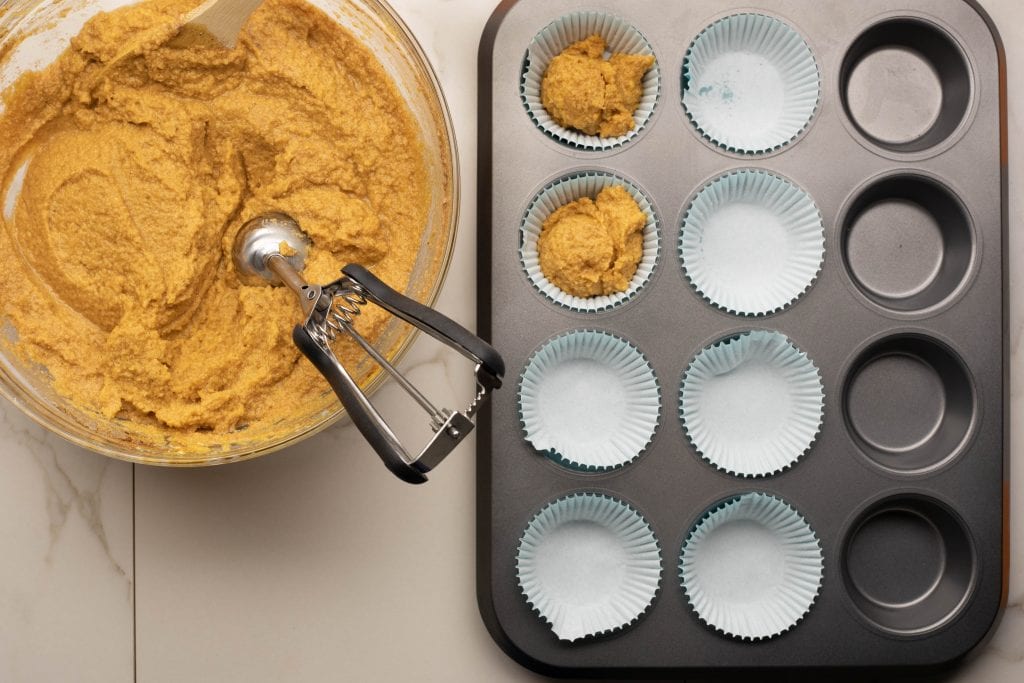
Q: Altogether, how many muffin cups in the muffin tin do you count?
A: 12